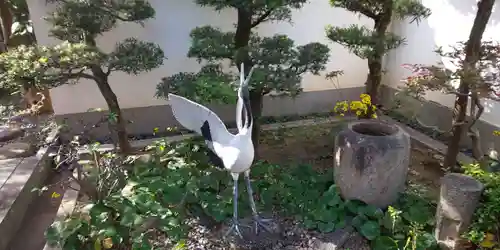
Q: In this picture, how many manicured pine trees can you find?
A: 3